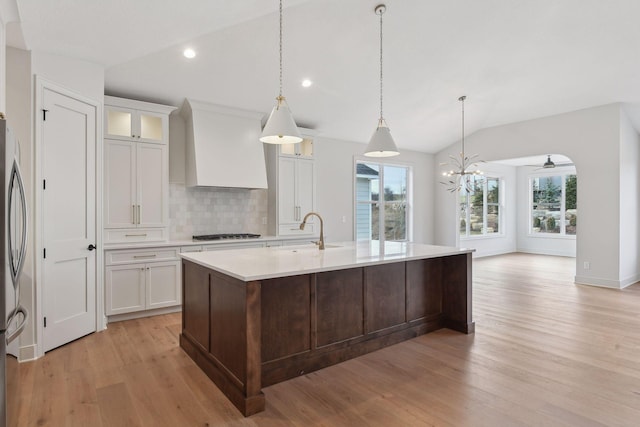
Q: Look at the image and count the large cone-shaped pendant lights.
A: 2